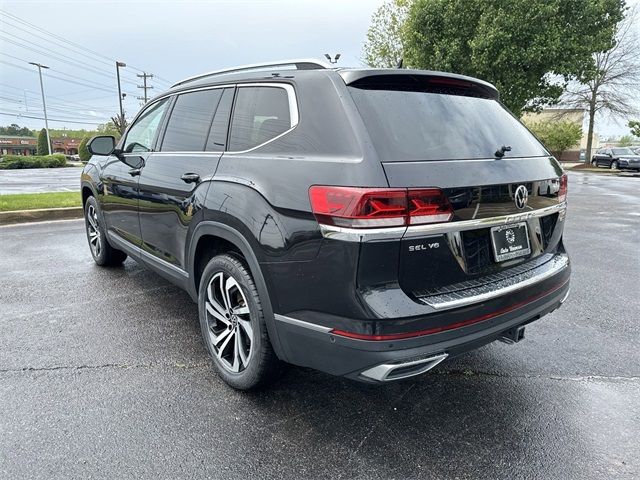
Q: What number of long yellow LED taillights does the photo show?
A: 0